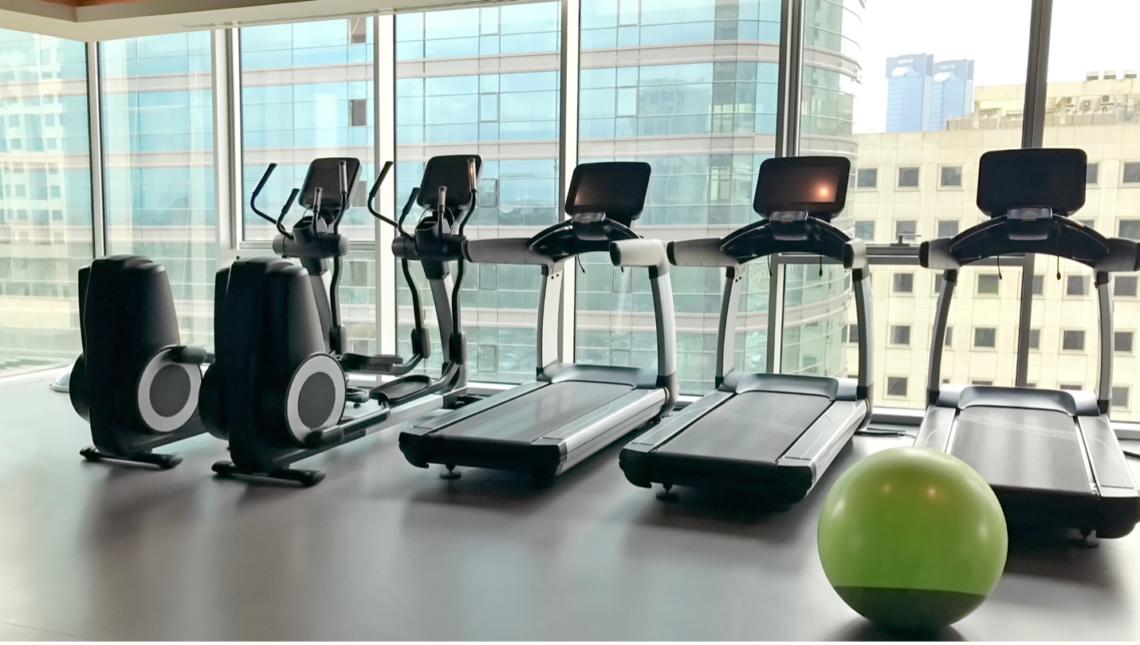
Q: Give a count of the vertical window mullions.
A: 6